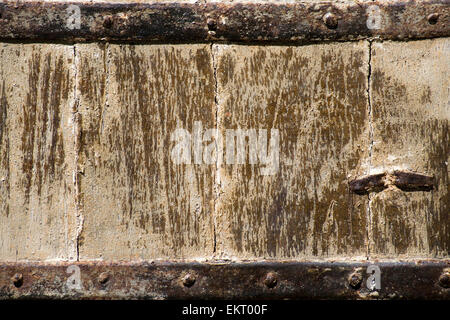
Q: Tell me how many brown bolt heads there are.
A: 10